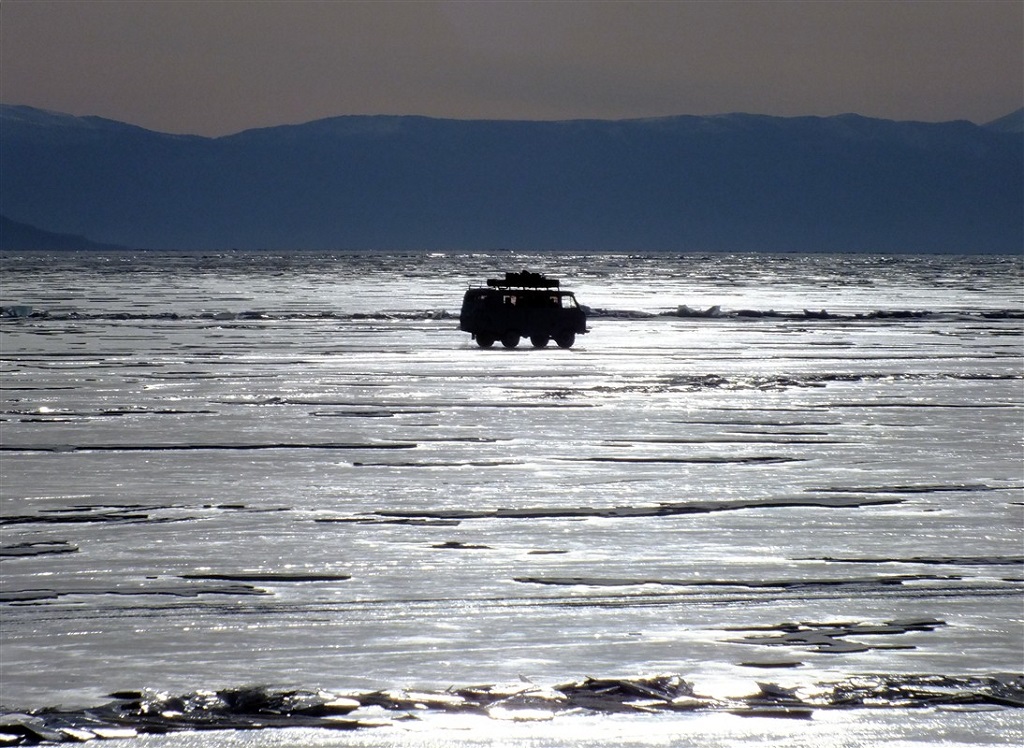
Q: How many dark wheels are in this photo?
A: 4